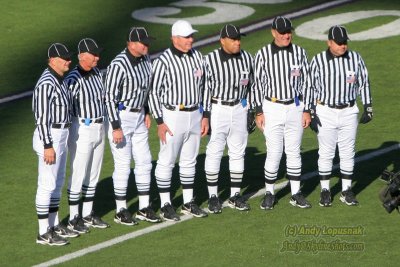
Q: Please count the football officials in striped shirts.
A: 7